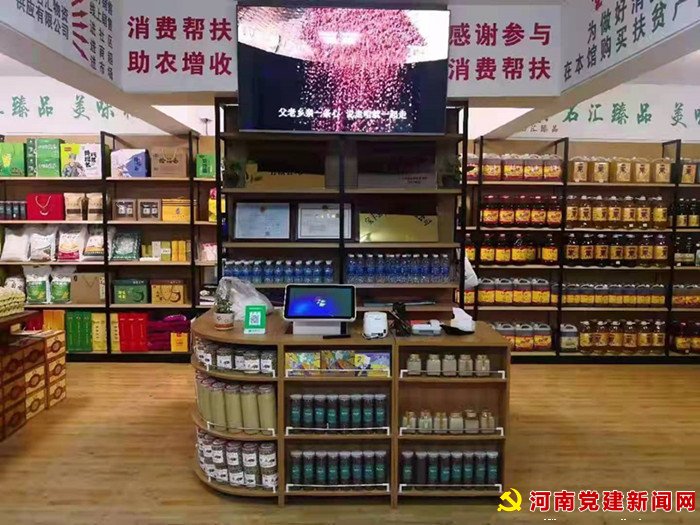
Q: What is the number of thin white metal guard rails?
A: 9